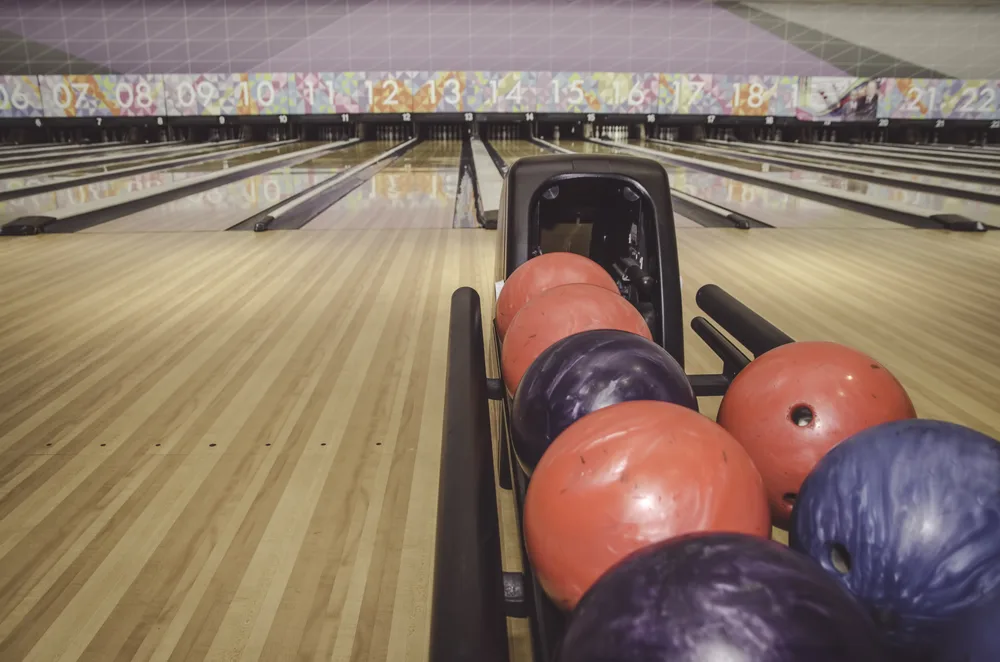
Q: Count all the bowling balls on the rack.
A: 7